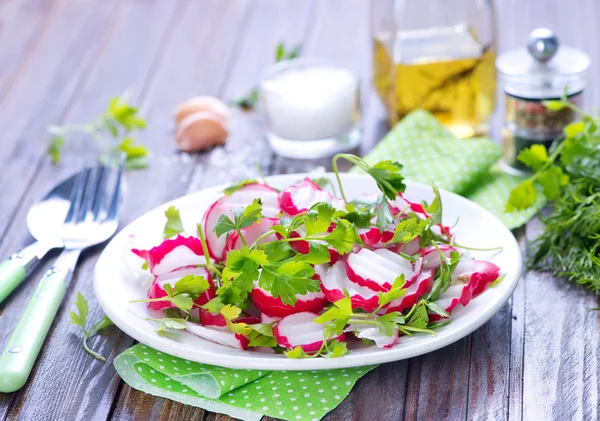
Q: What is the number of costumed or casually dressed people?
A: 0